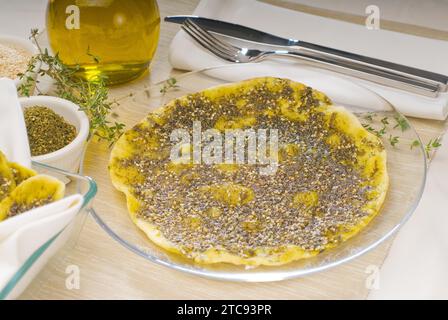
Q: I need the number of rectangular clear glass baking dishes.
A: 1